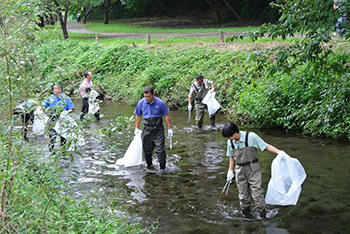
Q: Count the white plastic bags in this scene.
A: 6